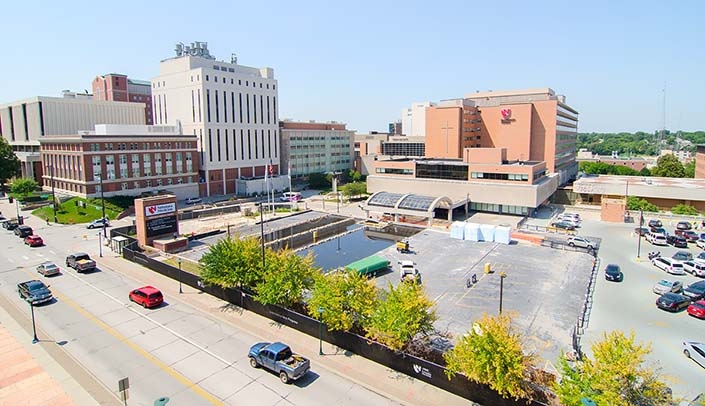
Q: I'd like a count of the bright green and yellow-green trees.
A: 6